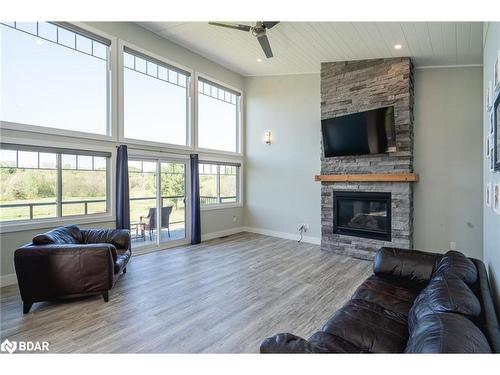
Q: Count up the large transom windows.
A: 3